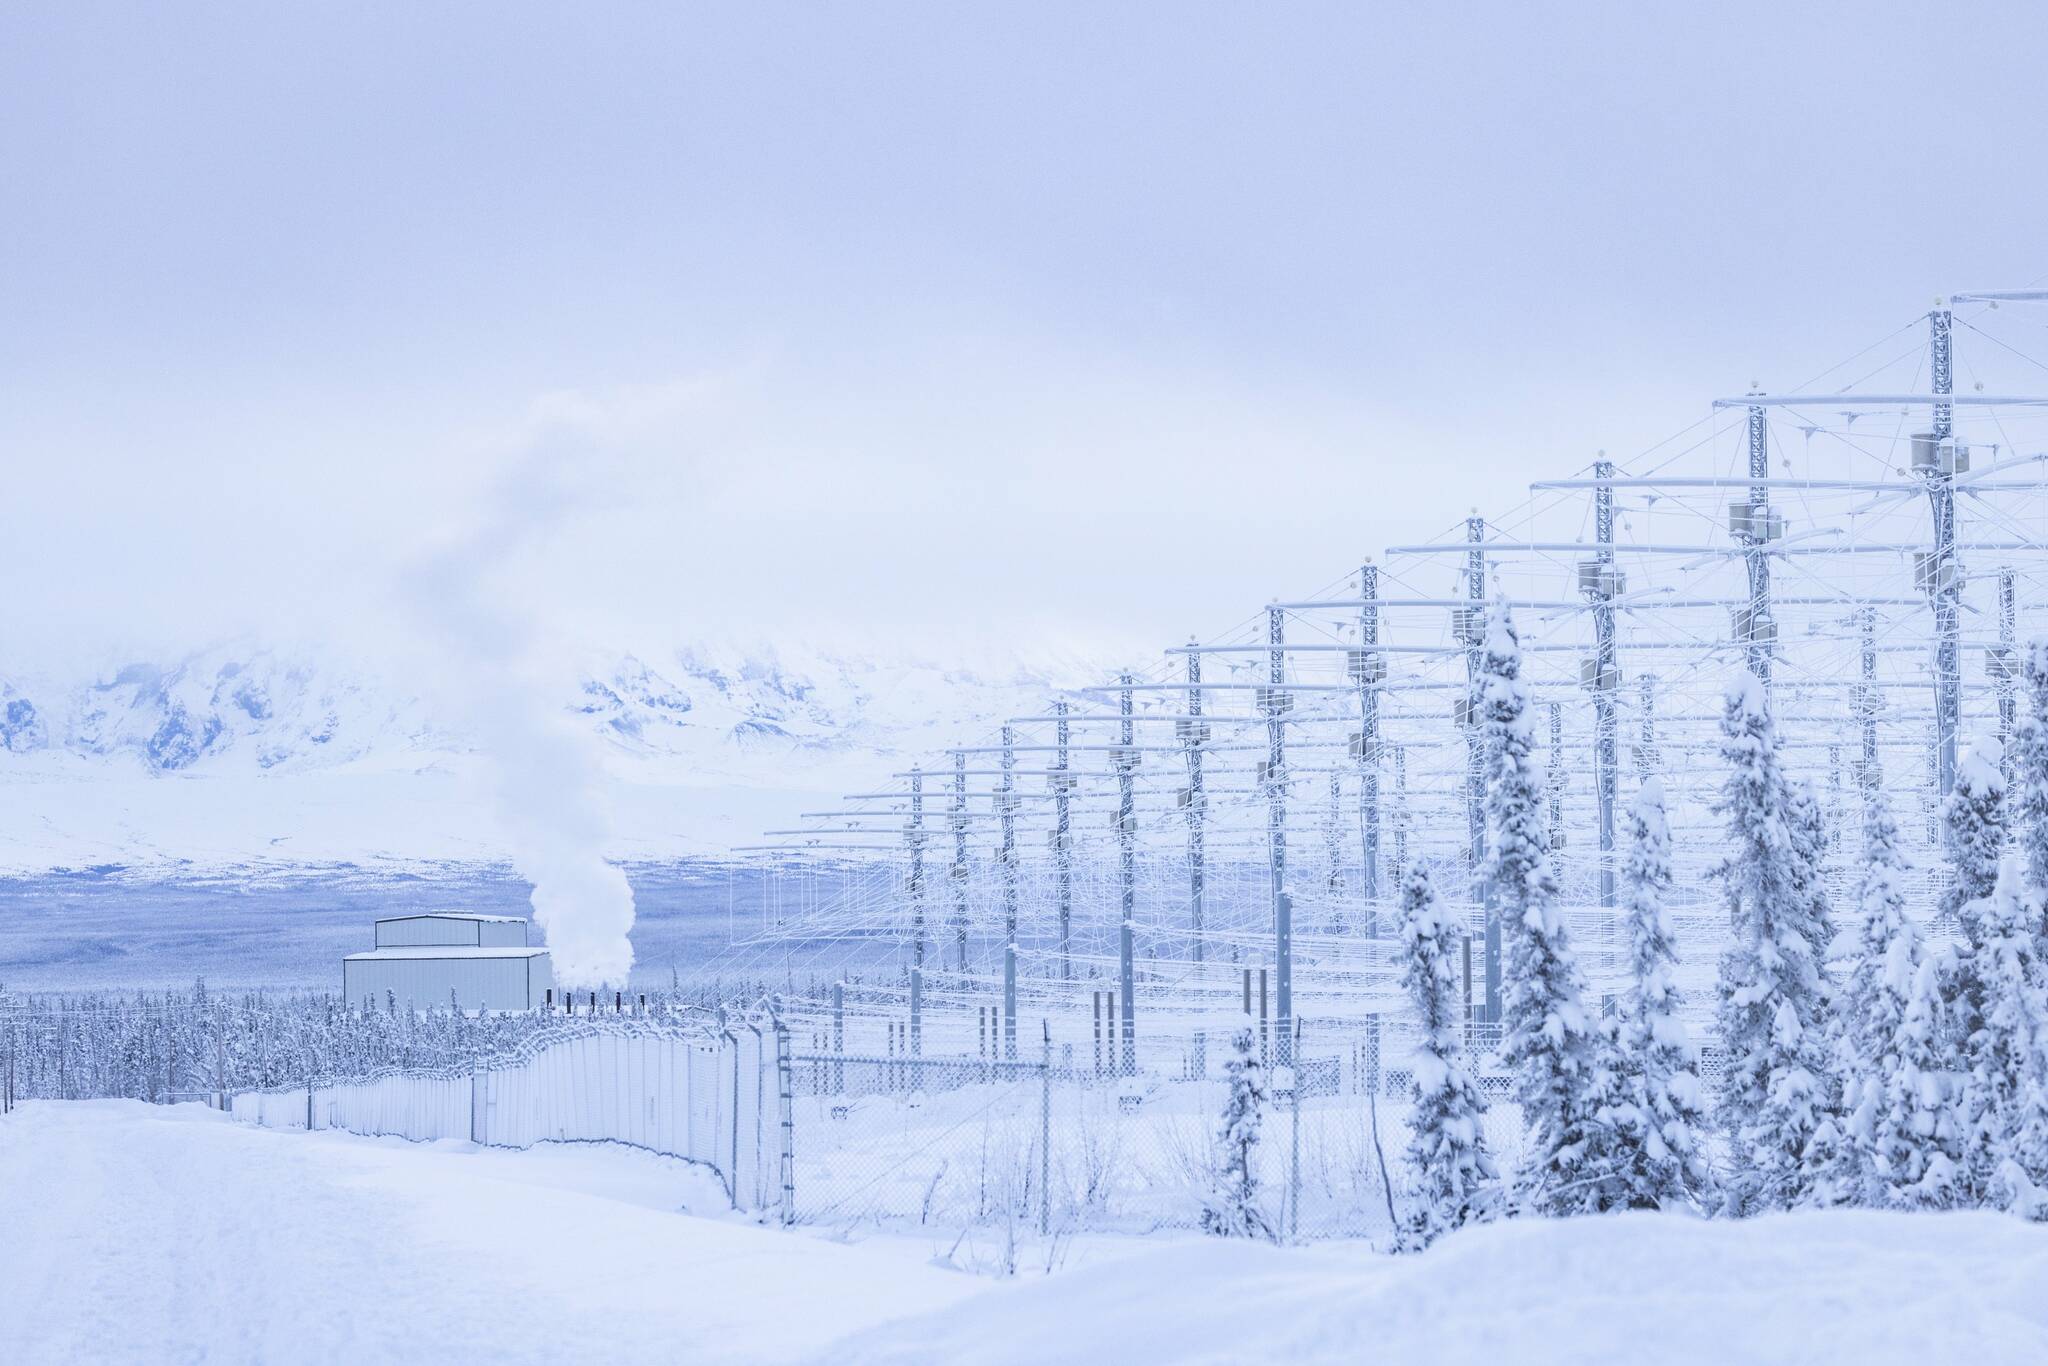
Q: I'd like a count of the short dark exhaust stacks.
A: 5